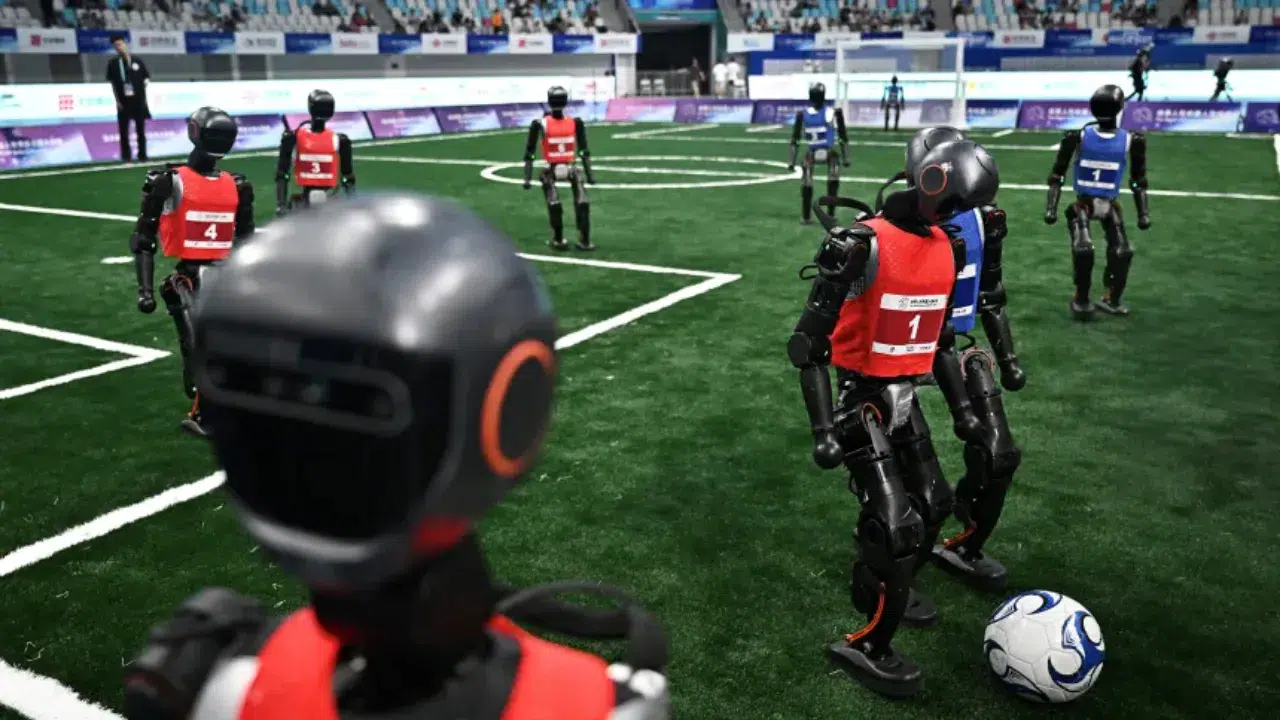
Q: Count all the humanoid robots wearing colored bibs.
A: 9